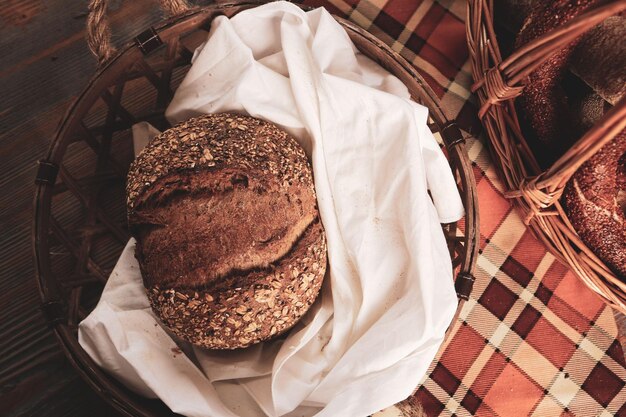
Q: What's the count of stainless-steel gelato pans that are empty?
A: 0